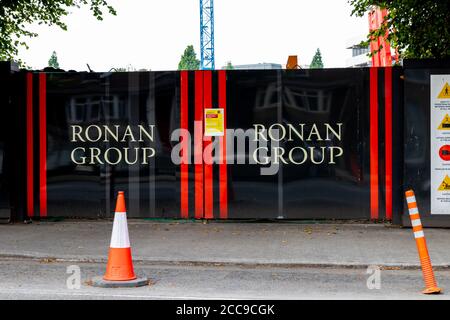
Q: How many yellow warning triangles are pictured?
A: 3